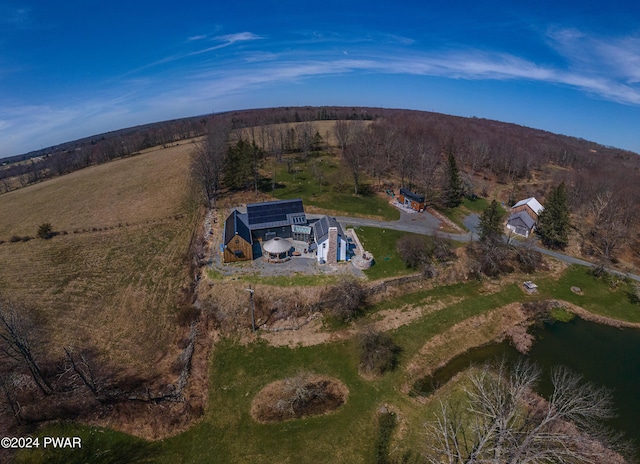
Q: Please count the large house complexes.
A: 1